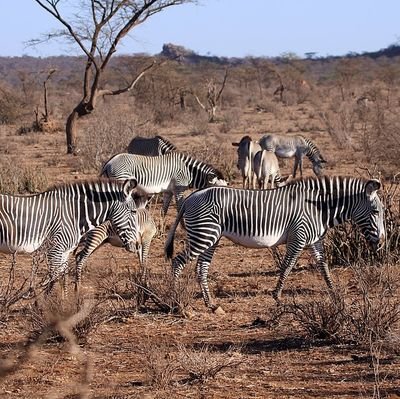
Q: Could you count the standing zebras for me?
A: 8